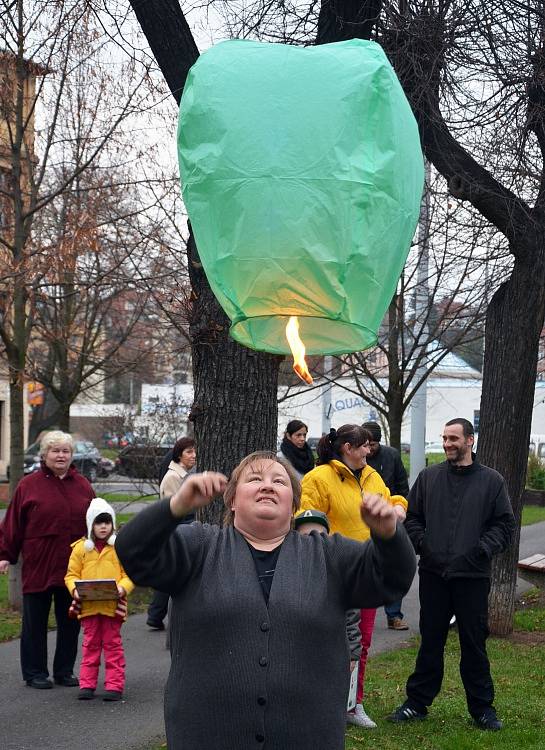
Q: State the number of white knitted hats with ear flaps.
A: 1